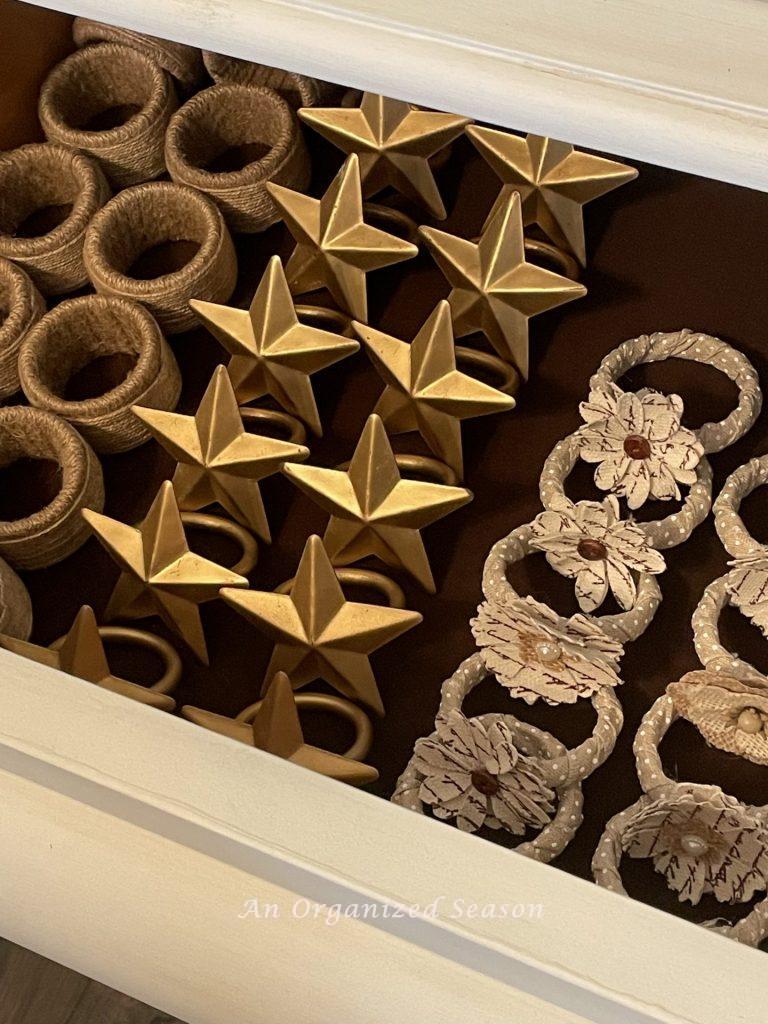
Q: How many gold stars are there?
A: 12